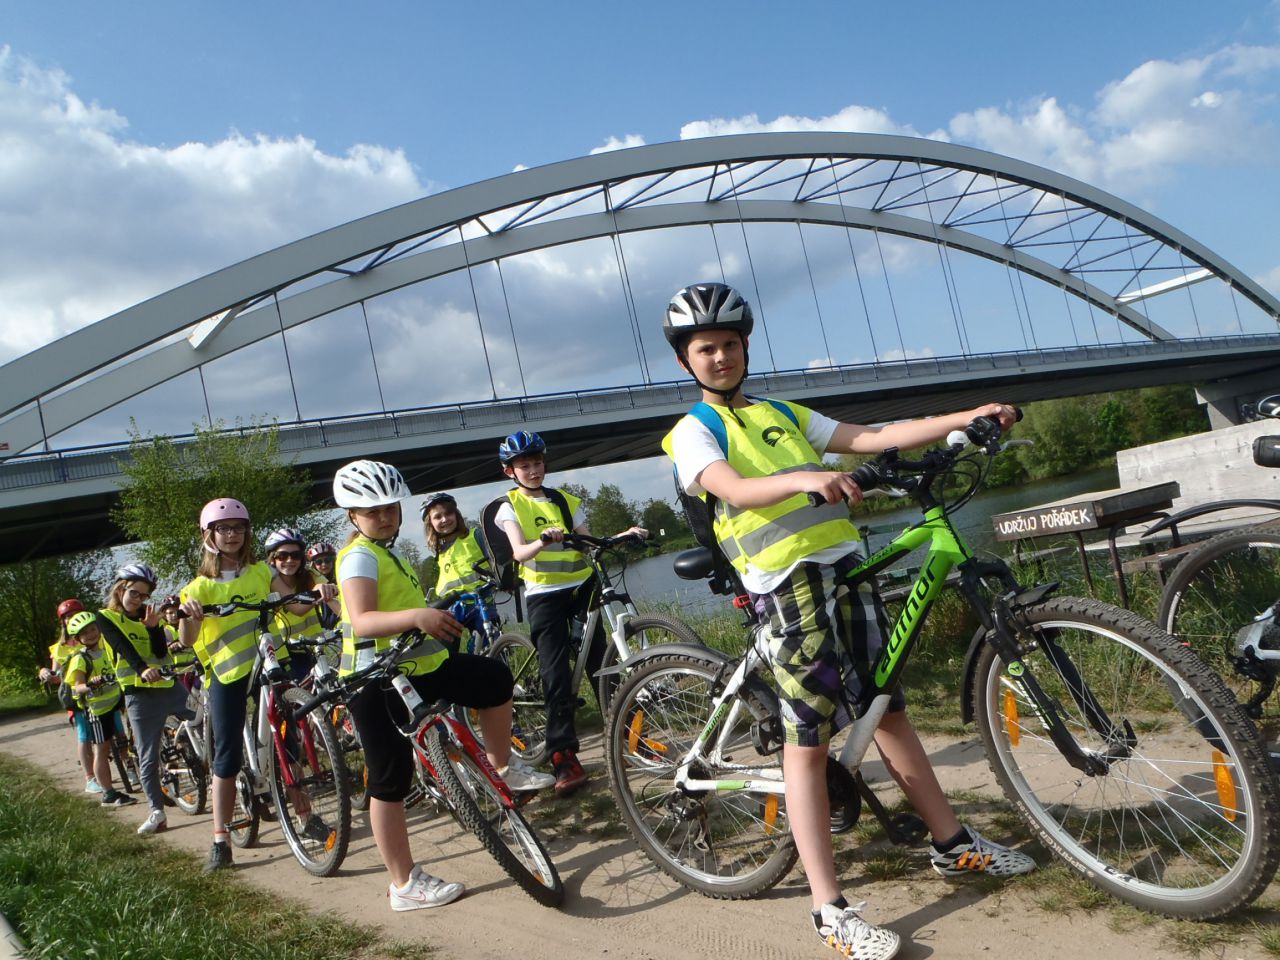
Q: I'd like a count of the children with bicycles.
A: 11